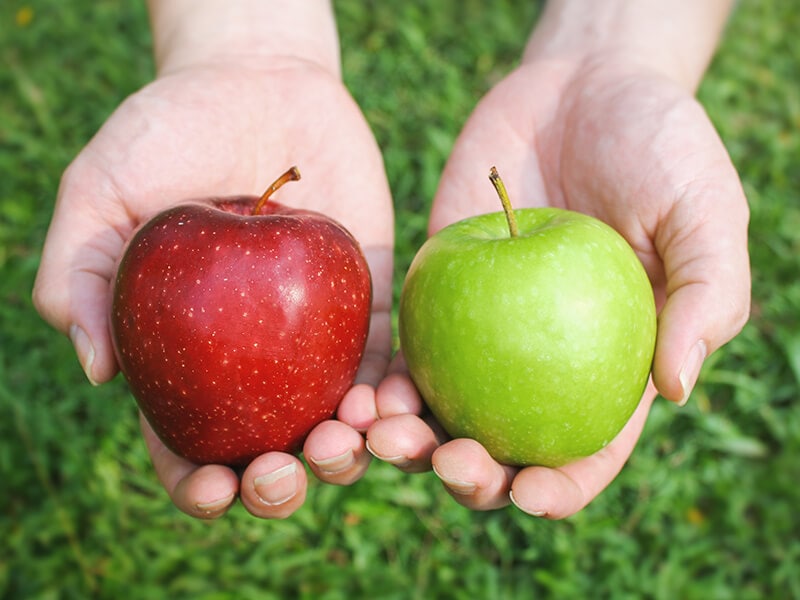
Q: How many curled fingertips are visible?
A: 8